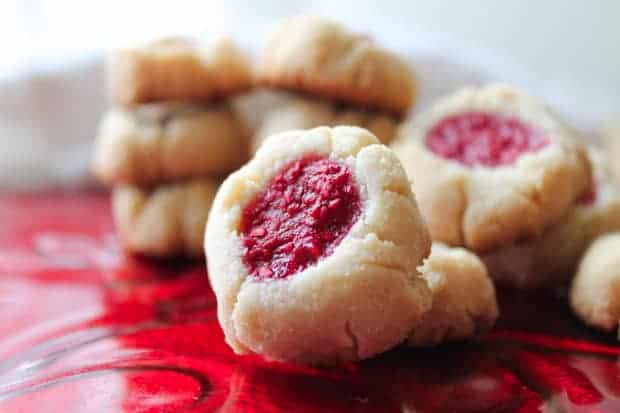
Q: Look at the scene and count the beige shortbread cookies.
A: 10